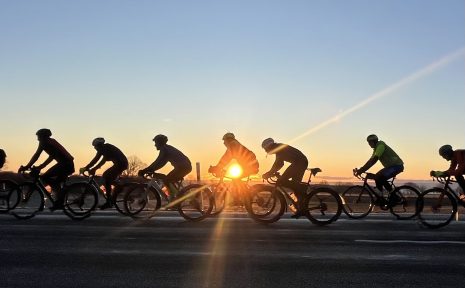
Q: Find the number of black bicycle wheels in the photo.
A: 14